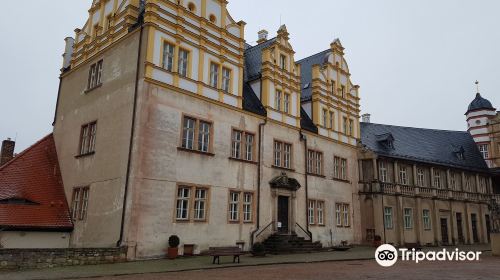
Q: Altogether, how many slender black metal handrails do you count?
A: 2